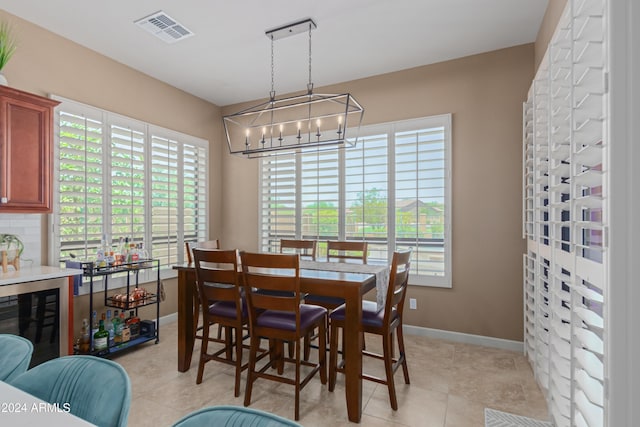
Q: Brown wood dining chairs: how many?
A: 6